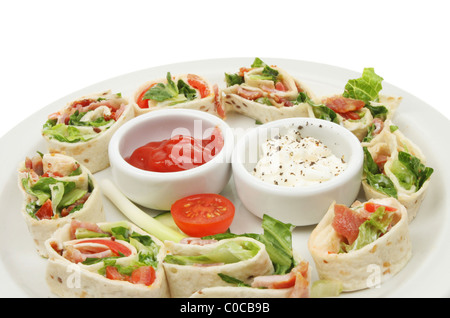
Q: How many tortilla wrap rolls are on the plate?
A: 9